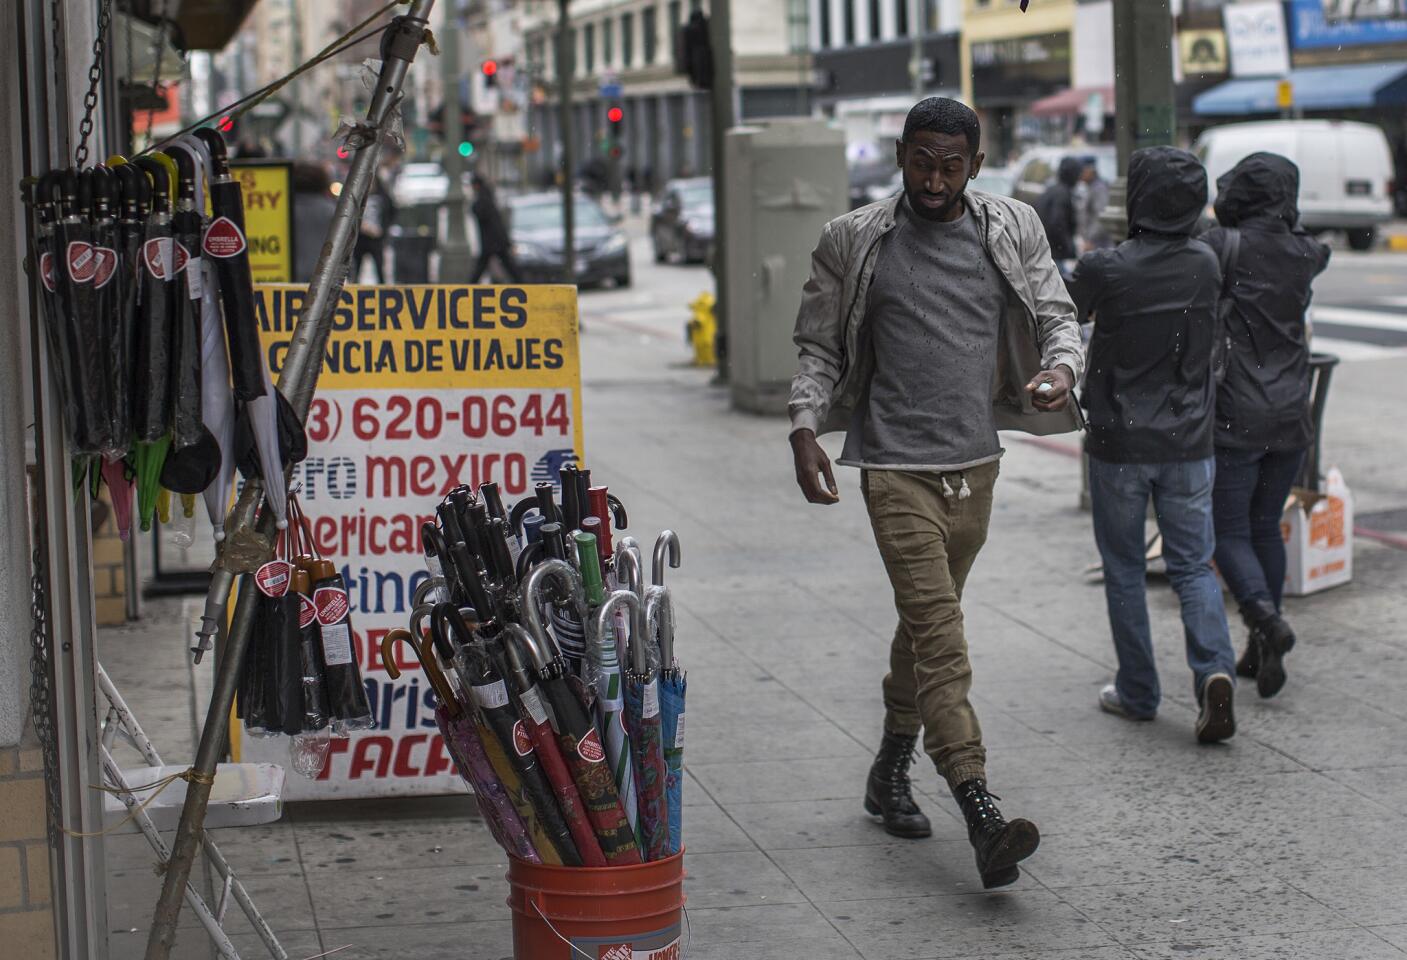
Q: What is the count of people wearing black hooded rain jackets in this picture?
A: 2